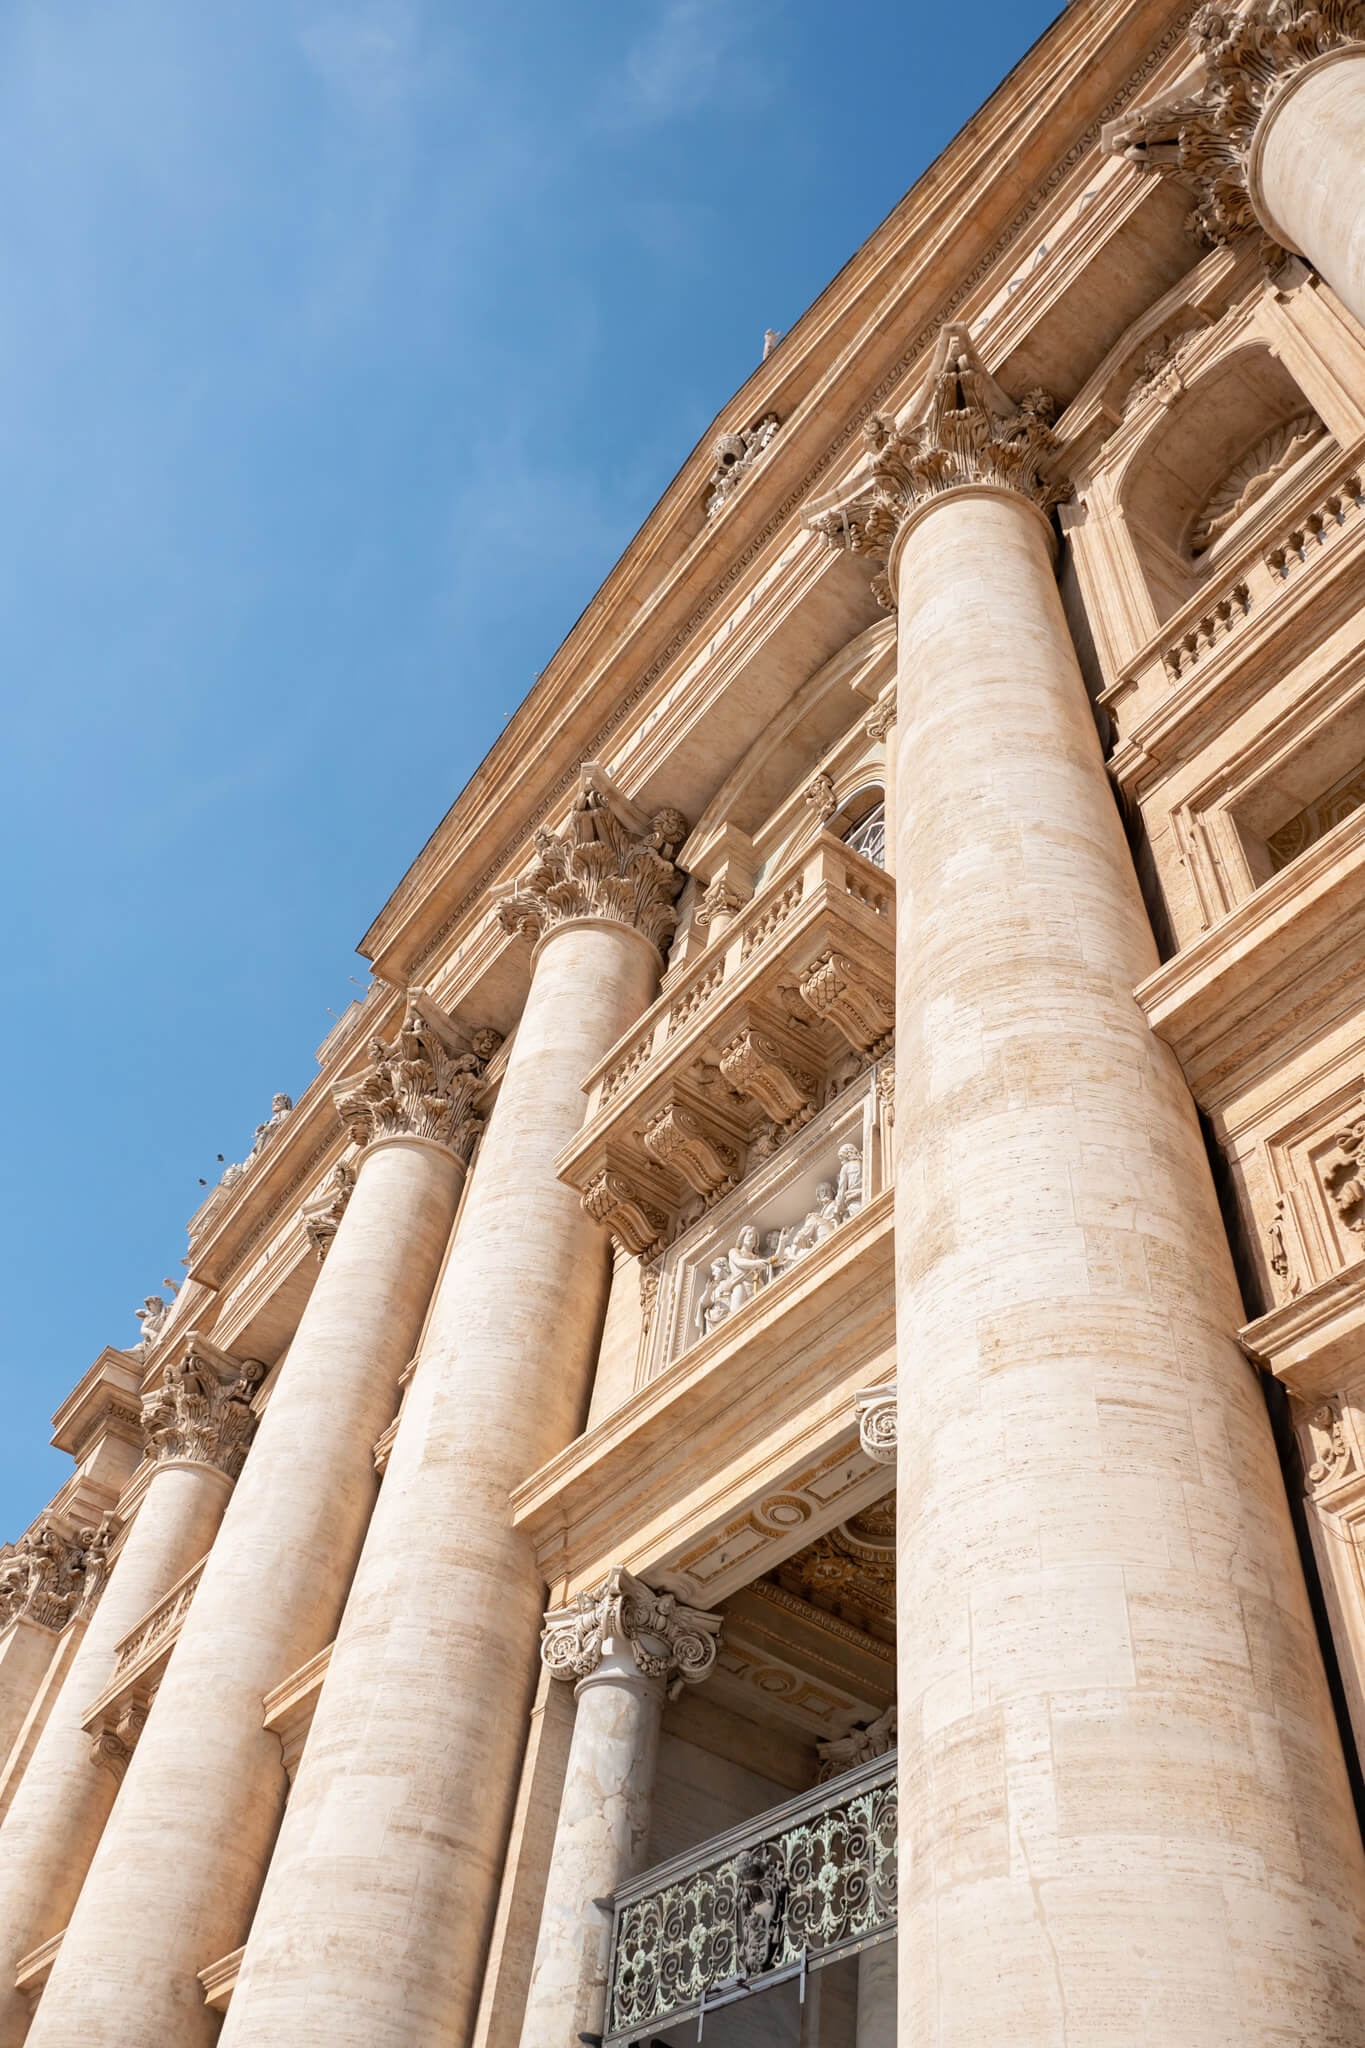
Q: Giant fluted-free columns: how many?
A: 5